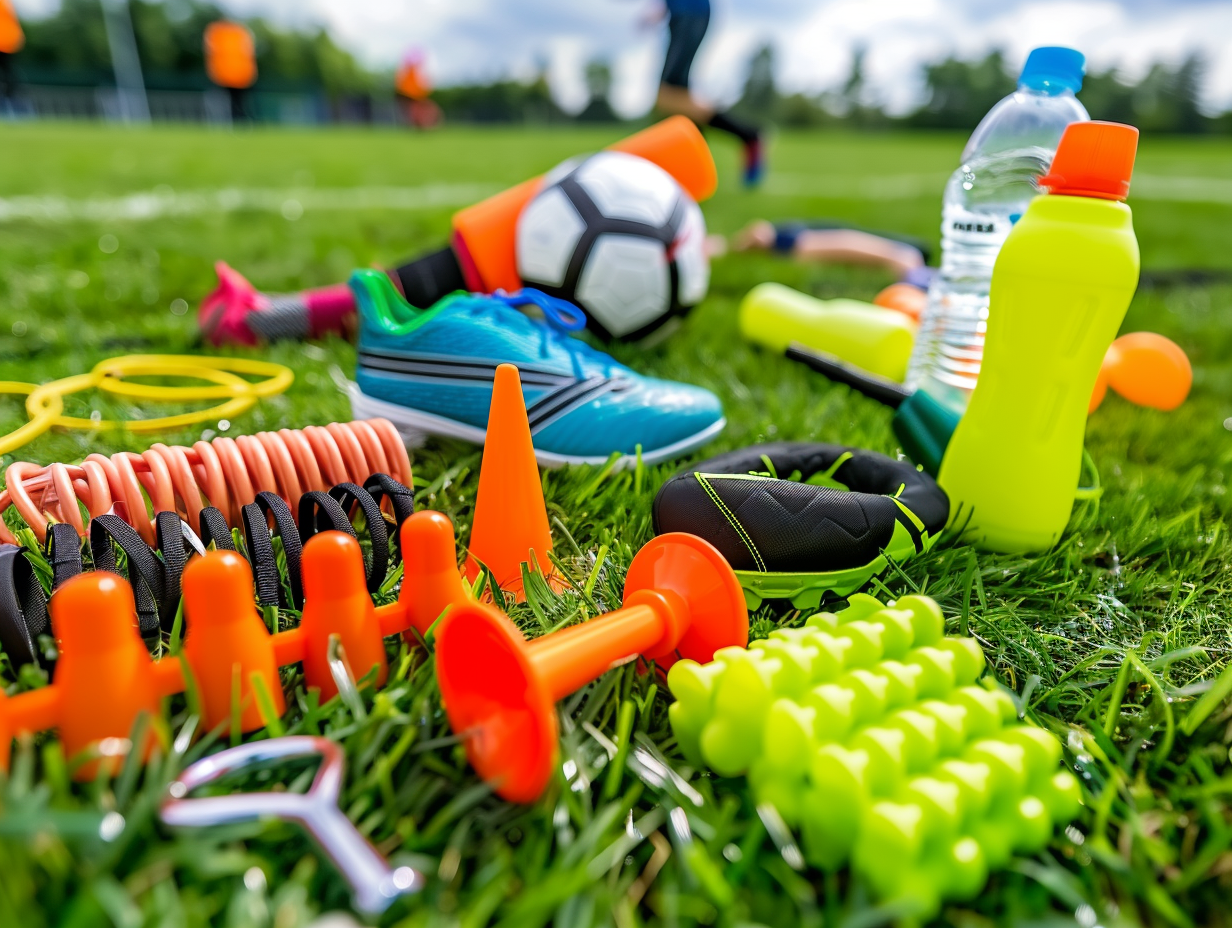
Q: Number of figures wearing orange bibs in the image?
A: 3